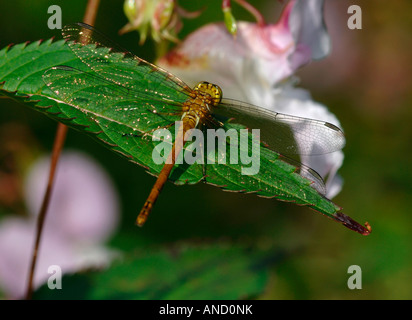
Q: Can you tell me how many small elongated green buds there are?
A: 1